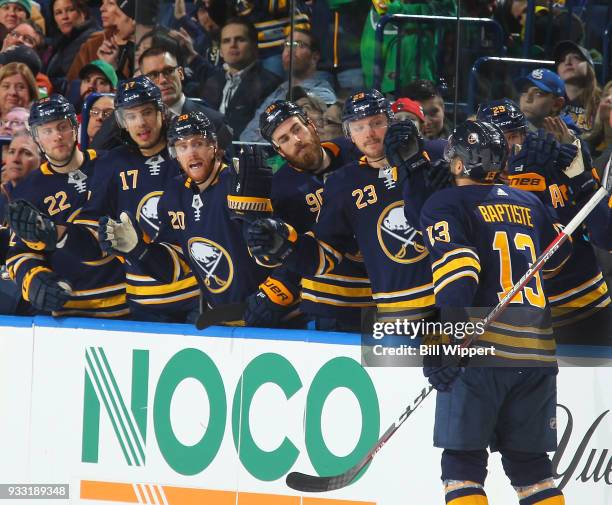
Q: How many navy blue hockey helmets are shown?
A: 7